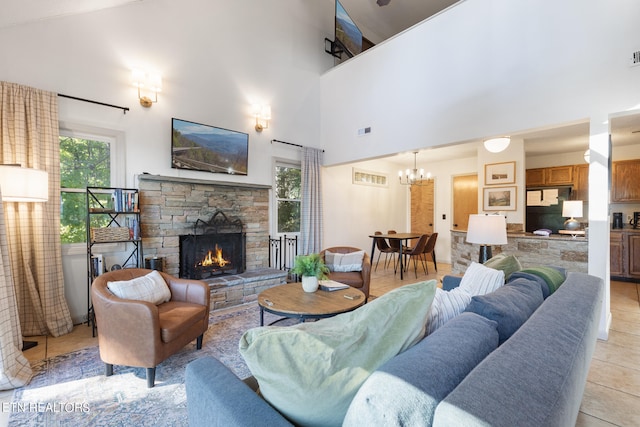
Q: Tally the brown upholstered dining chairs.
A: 4